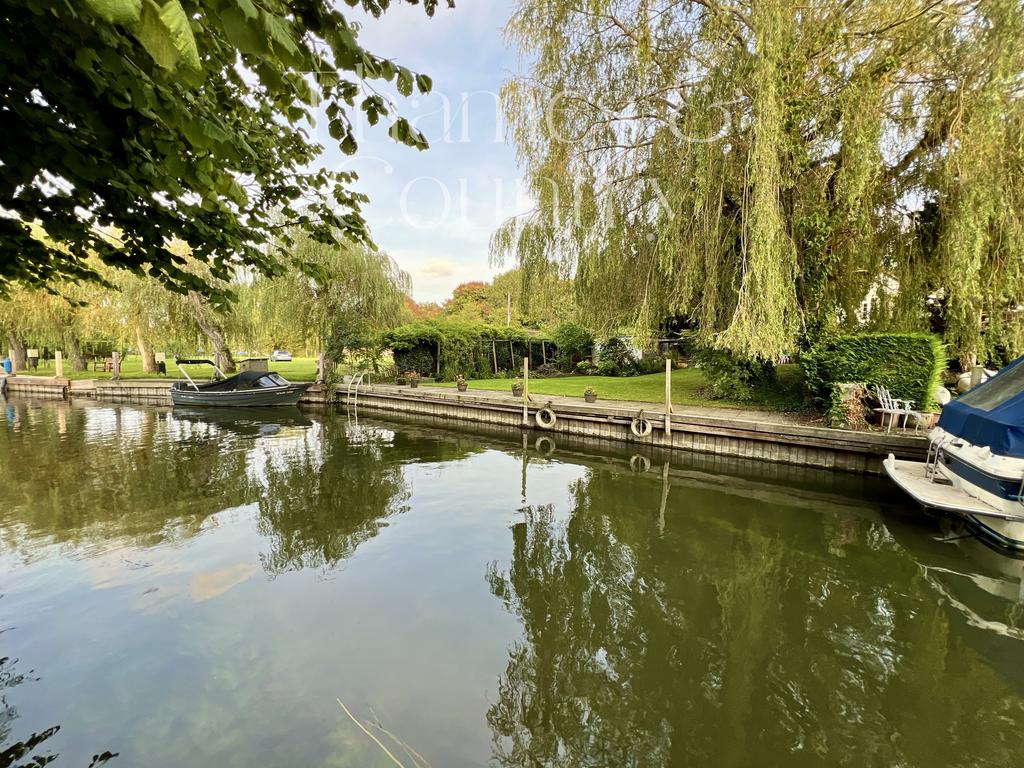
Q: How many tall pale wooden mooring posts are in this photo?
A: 2